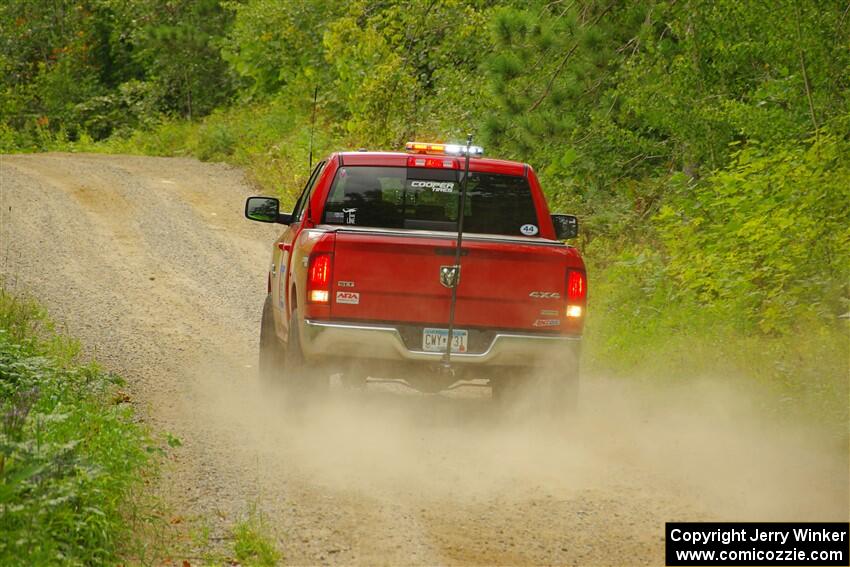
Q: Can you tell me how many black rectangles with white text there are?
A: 1